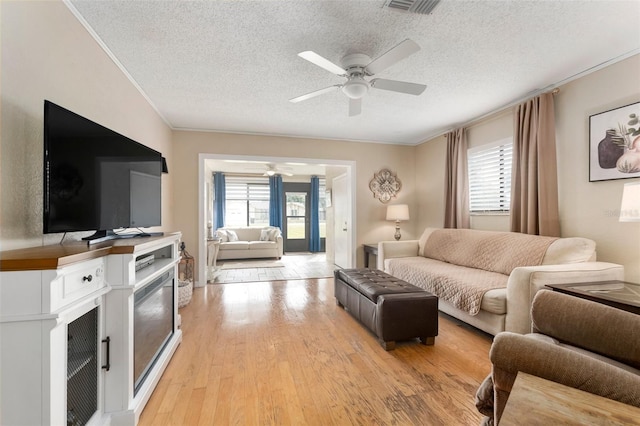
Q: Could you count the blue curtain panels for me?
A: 3